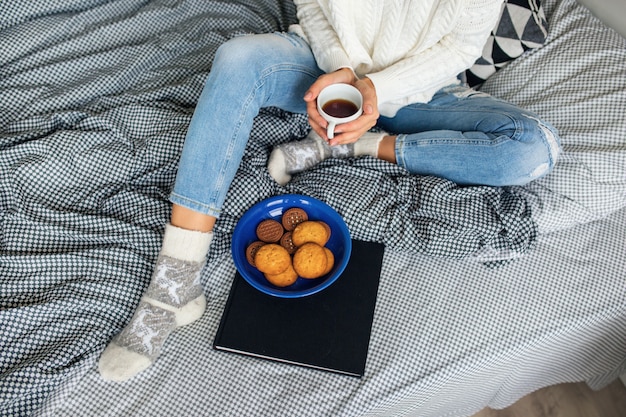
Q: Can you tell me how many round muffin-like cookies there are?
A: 5